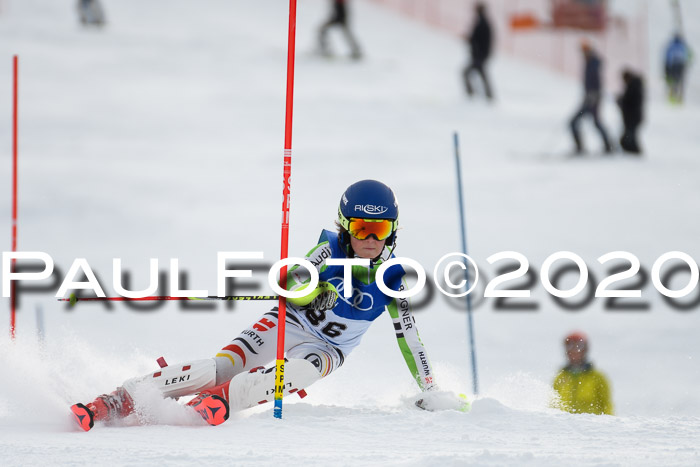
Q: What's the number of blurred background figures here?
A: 7